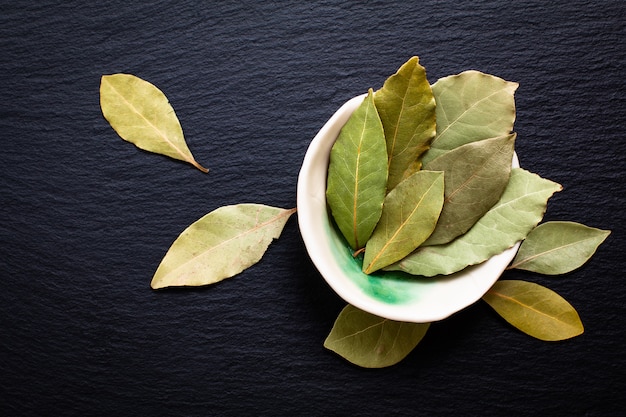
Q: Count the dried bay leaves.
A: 11